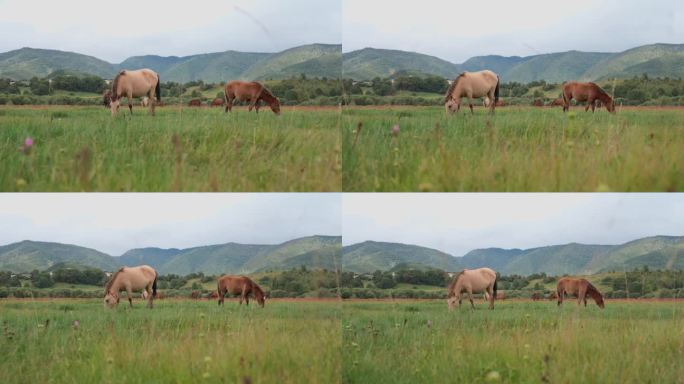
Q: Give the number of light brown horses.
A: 4